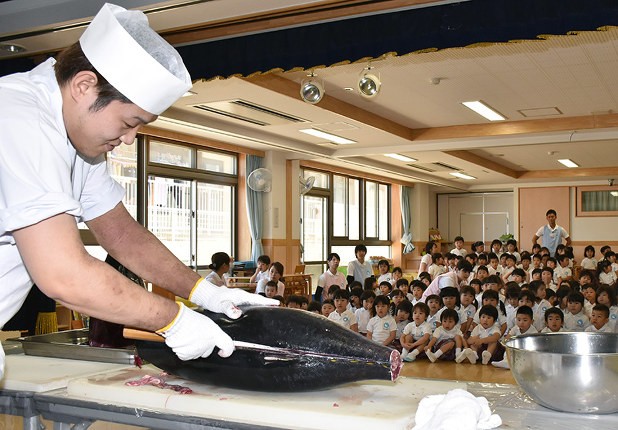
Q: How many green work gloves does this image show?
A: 0